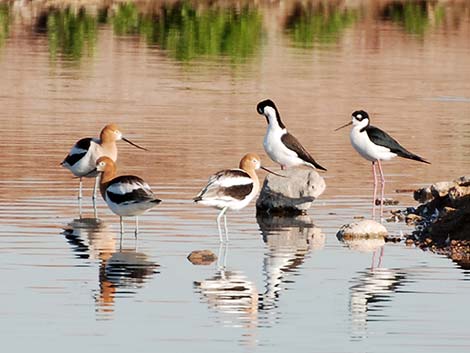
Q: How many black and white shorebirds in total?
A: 2